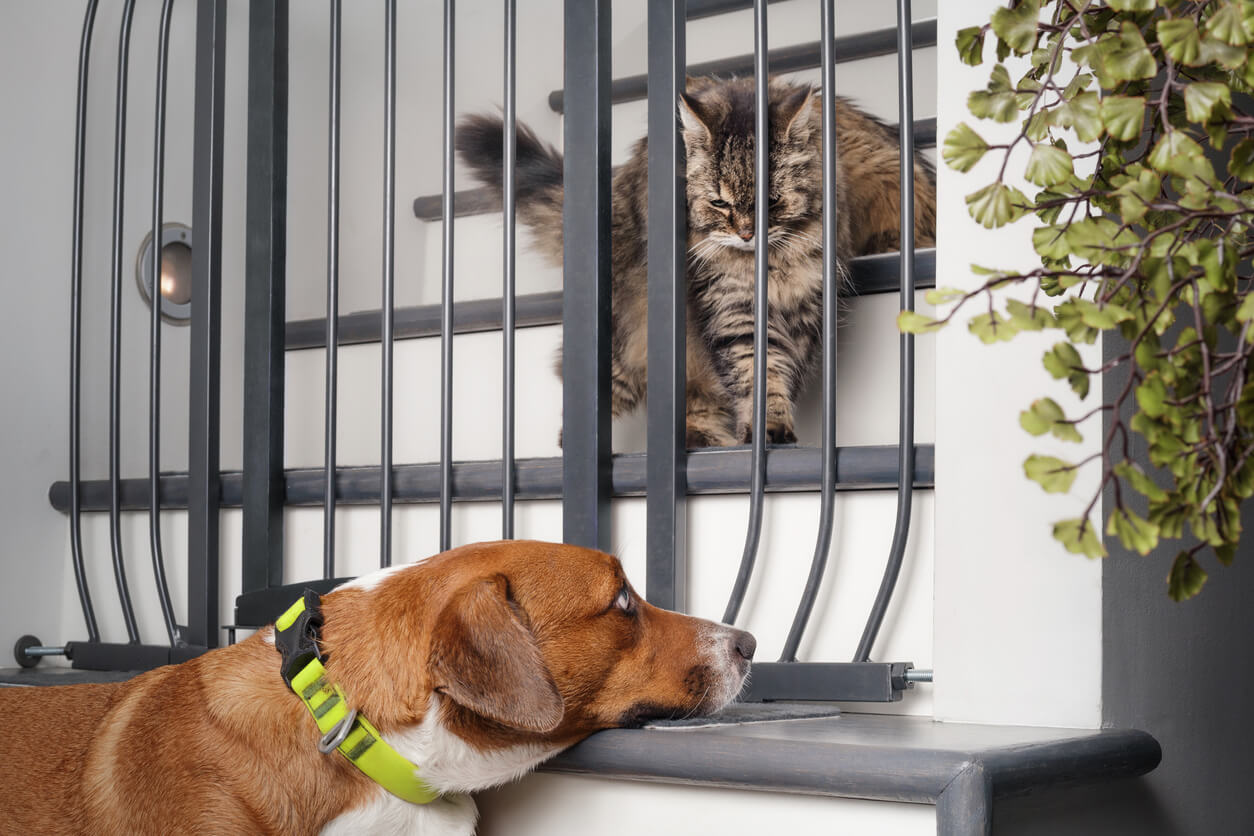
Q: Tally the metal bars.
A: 14